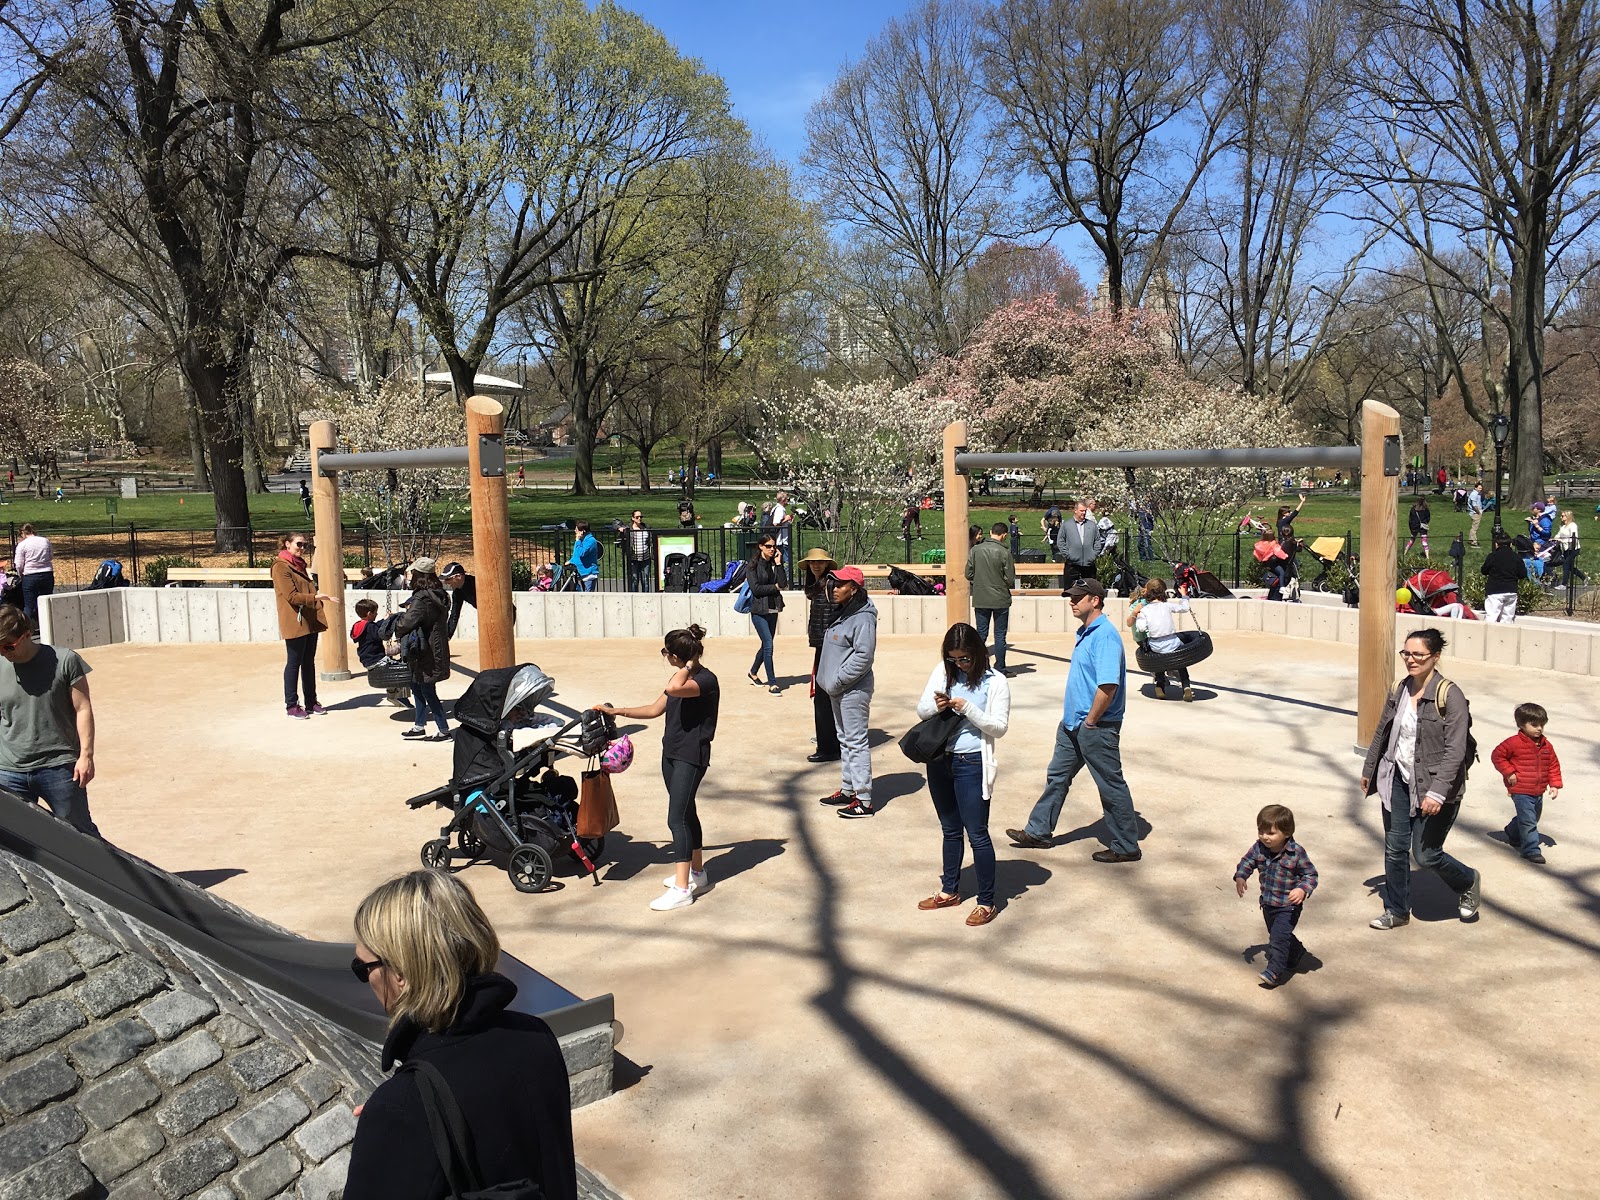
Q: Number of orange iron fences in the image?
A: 0